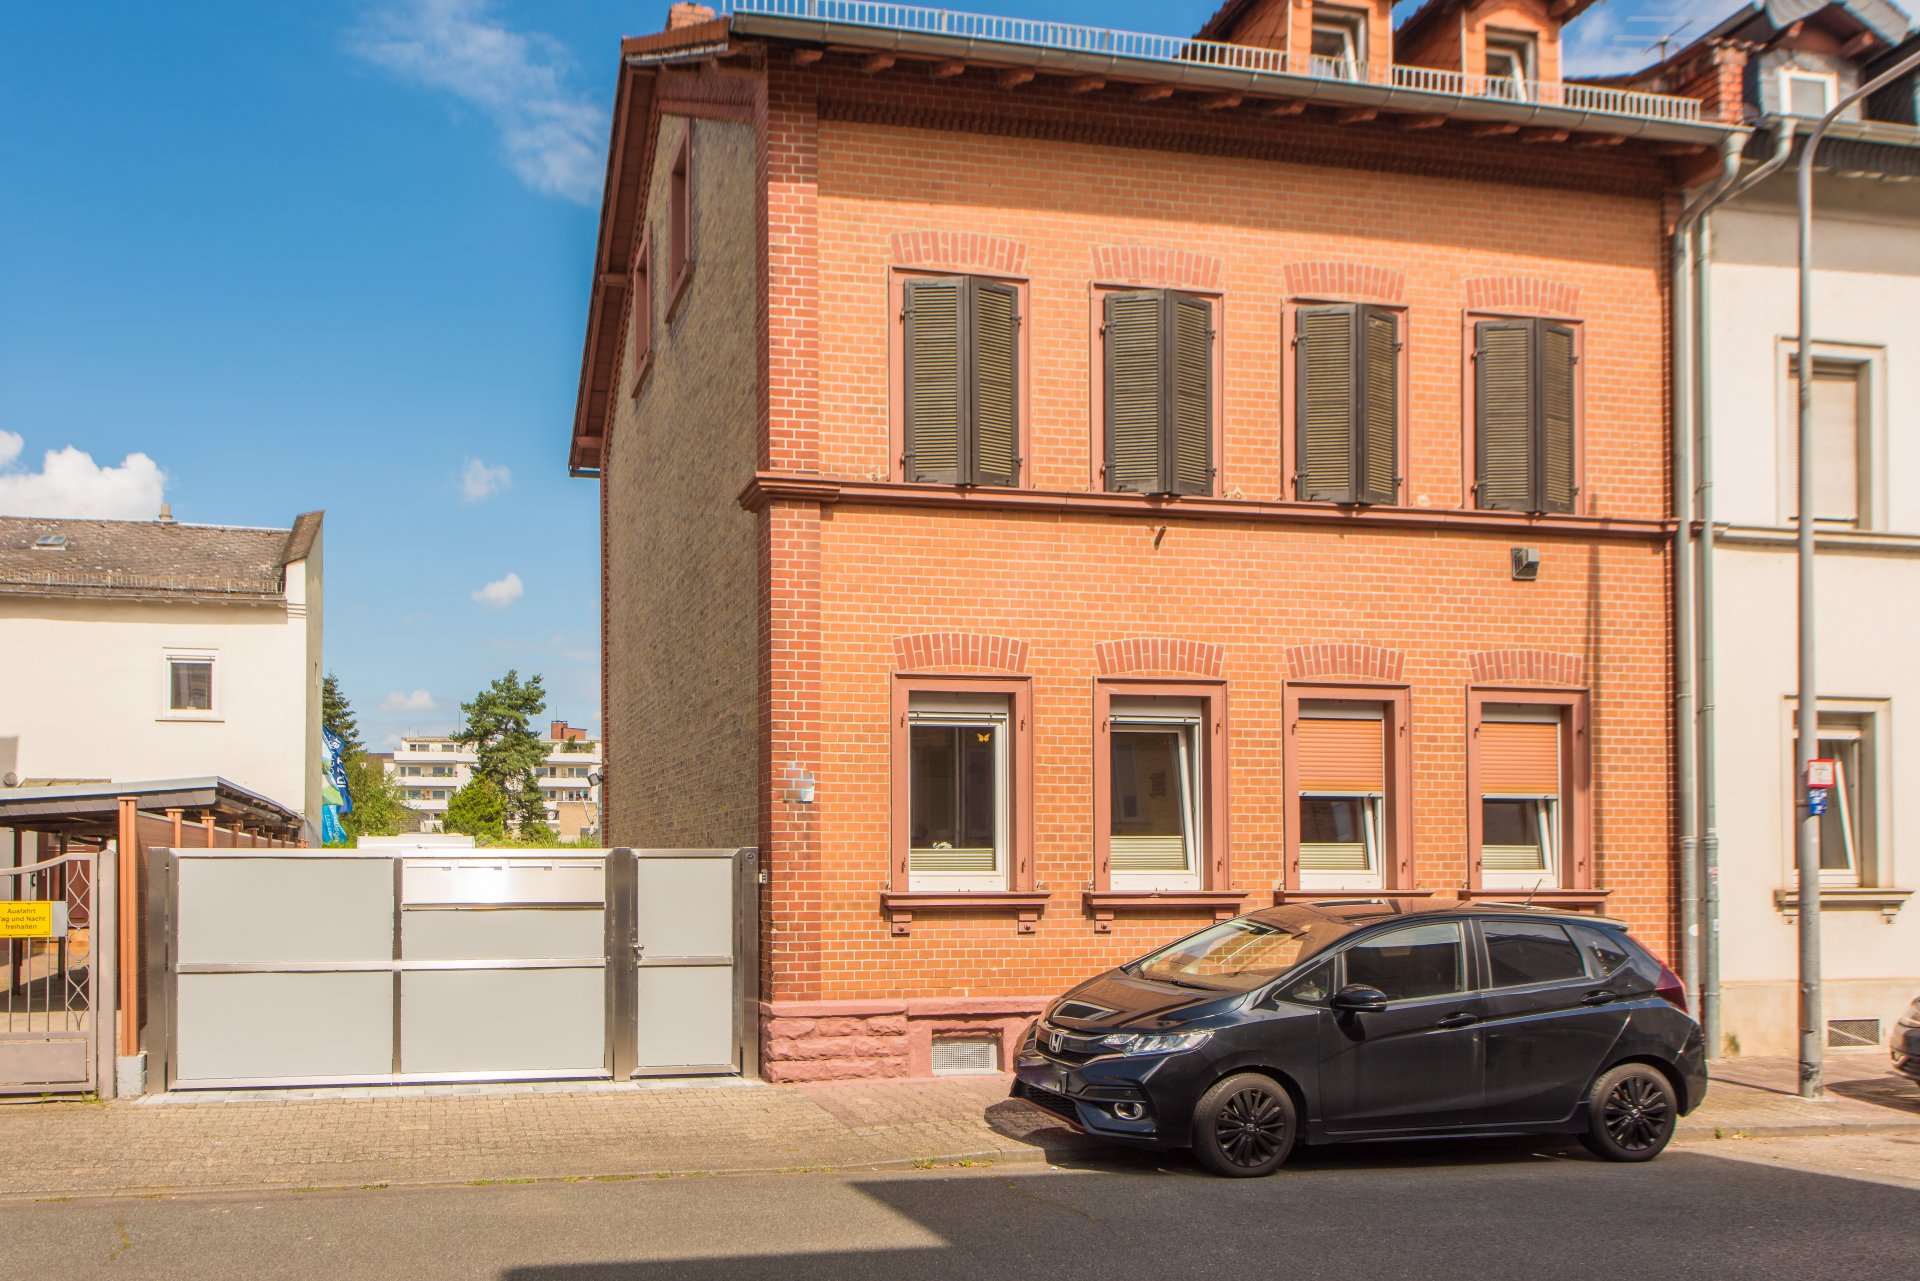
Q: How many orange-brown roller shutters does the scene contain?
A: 2